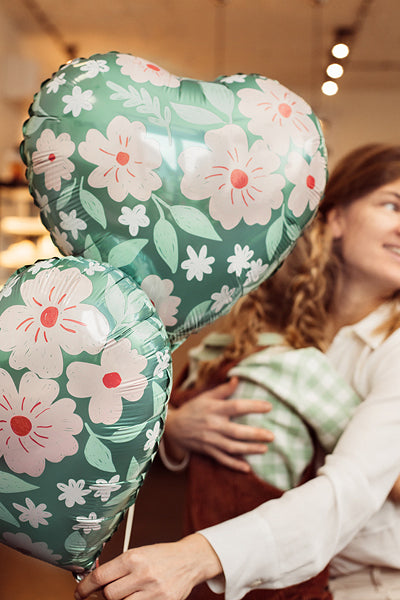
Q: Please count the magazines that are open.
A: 0